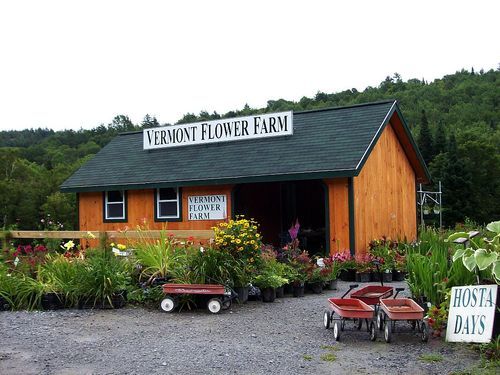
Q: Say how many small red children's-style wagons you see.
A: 4